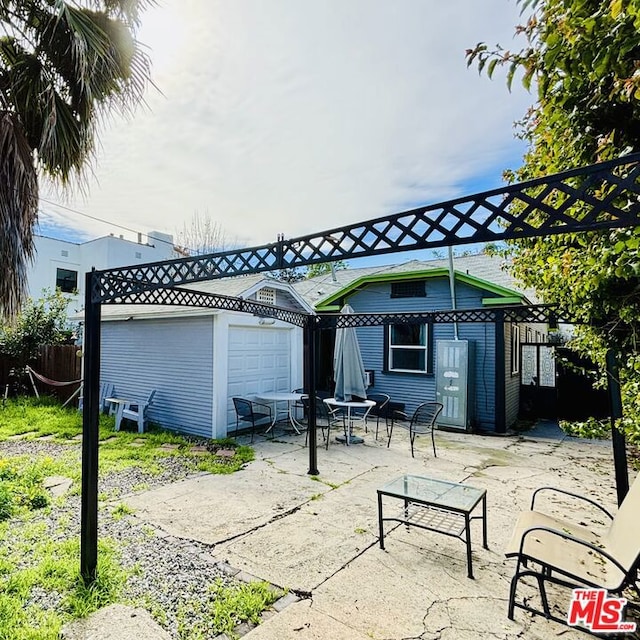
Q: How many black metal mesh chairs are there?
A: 5